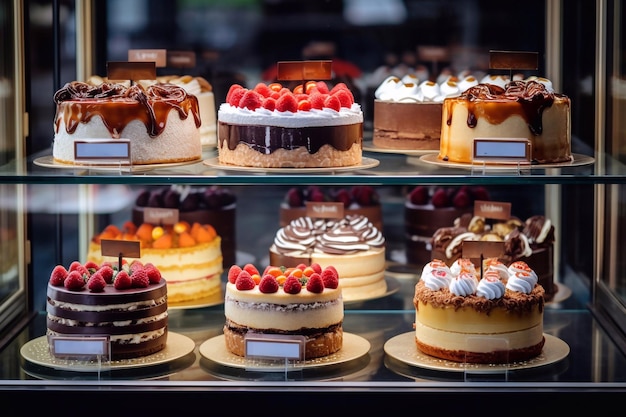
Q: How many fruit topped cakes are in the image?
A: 7